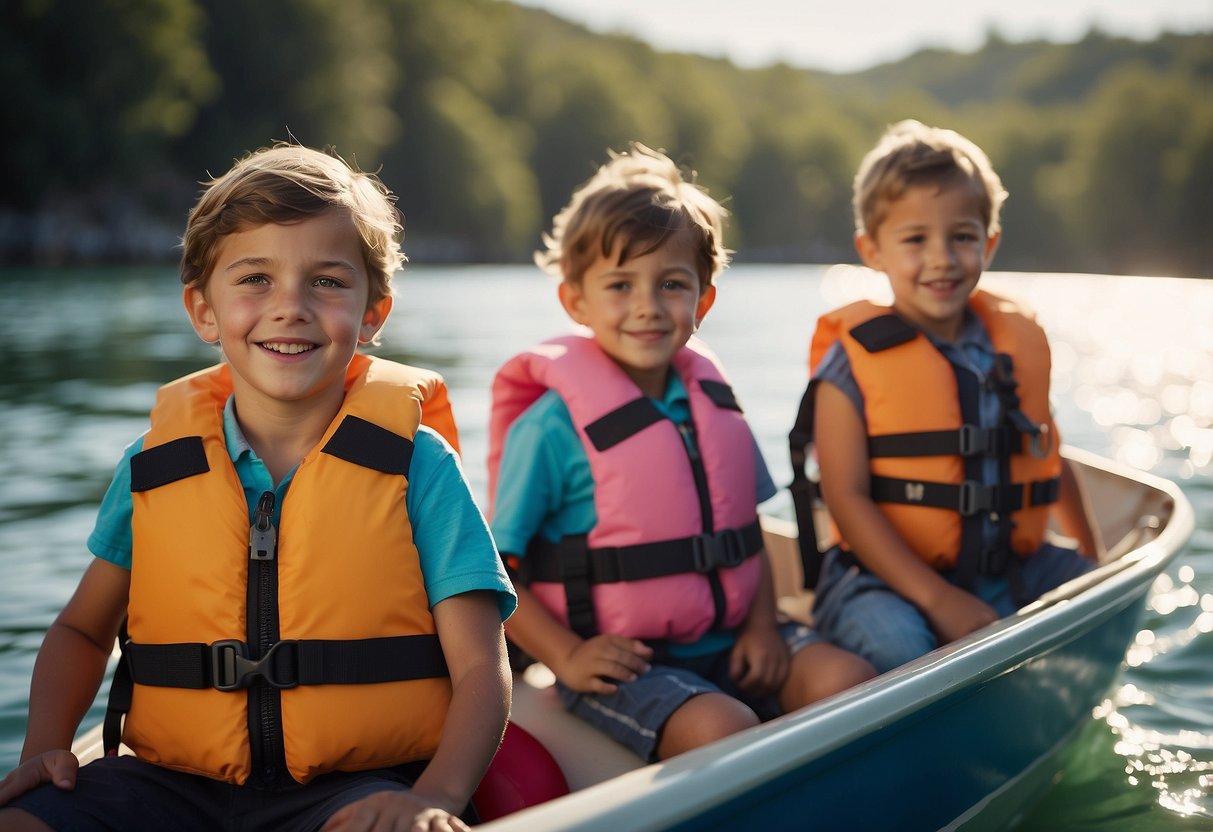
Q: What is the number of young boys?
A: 3